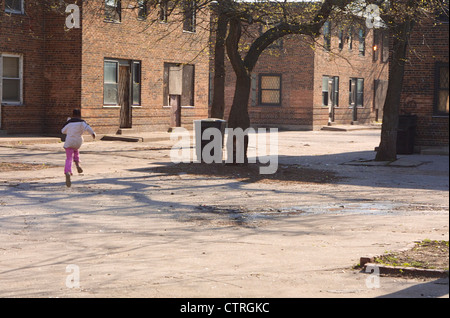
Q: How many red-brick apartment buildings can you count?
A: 3